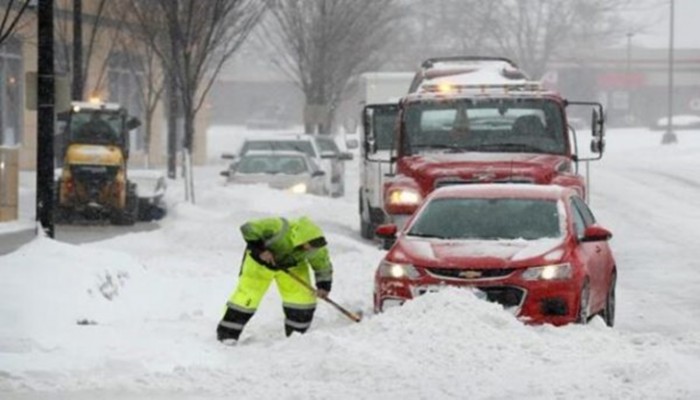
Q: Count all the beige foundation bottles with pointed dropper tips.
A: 0